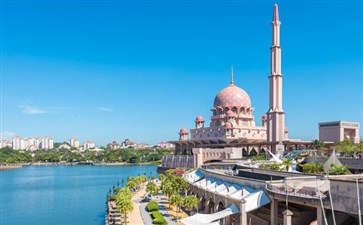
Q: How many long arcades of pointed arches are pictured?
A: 1